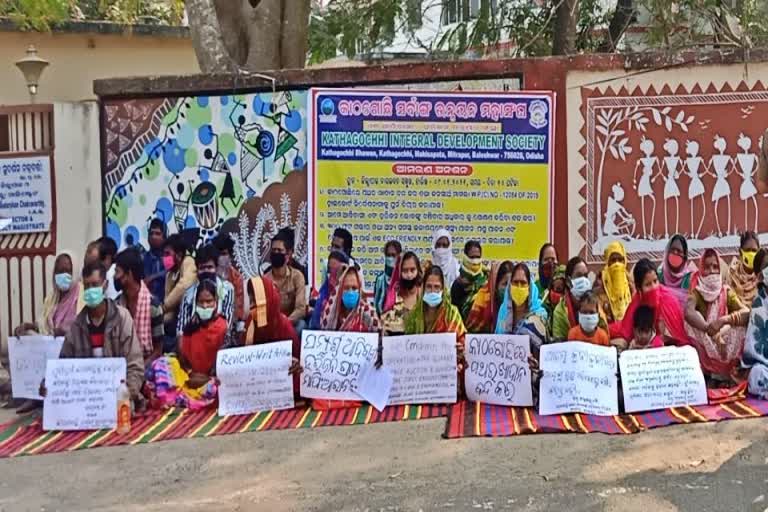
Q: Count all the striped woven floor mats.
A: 2